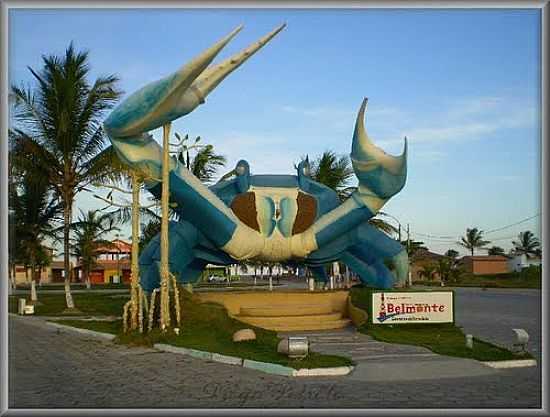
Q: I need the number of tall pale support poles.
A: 2